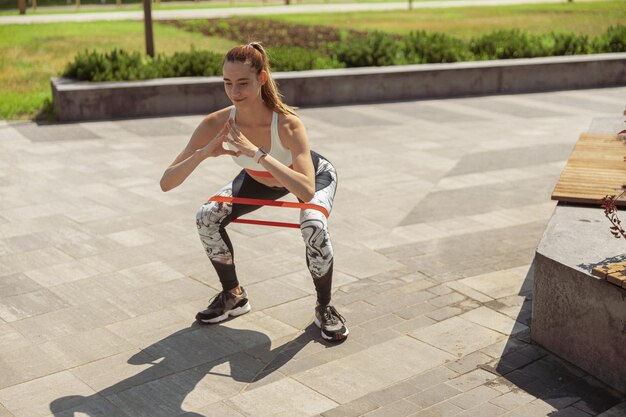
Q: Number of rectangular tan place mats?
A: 0